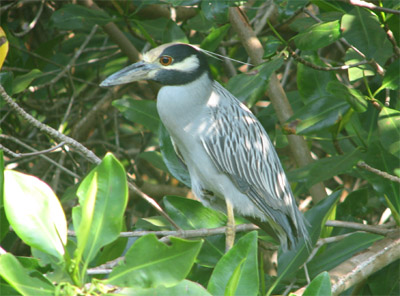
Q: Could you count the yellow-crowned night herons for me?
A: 1